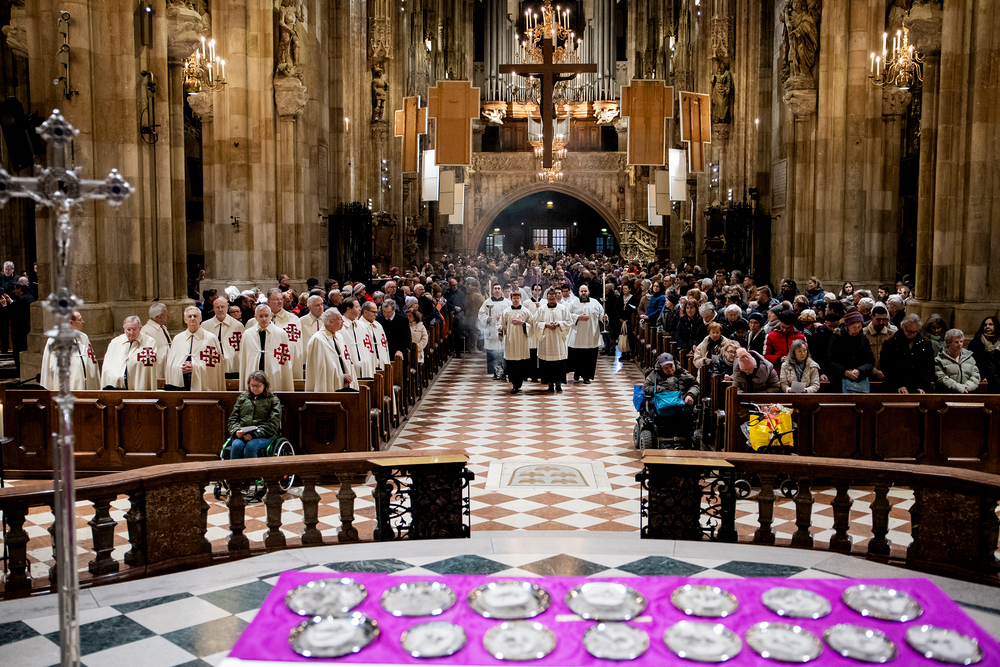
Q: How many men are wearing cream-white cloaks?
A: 11